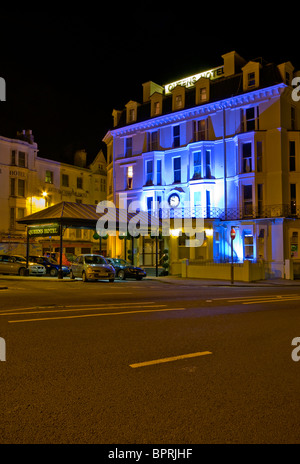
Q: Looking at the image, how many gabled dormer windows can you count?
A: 7